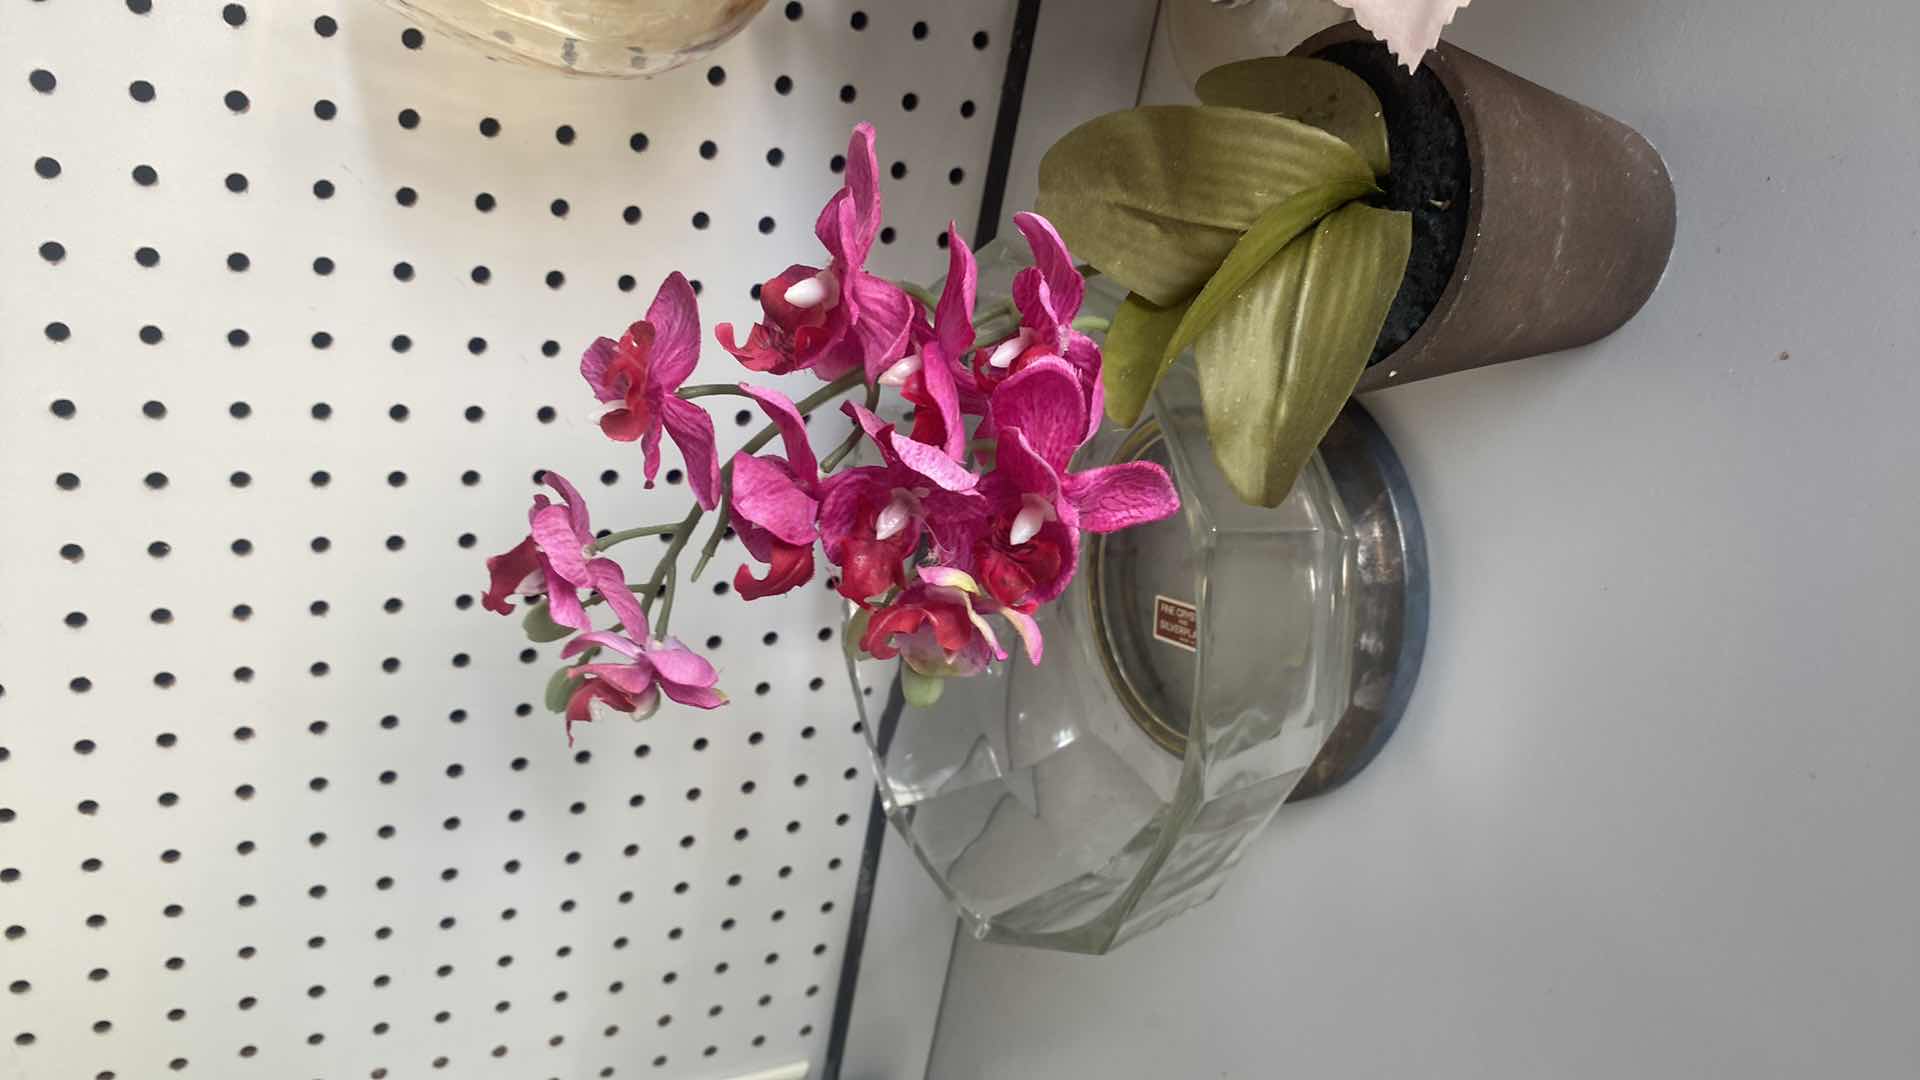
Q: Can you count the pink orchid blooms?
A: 10